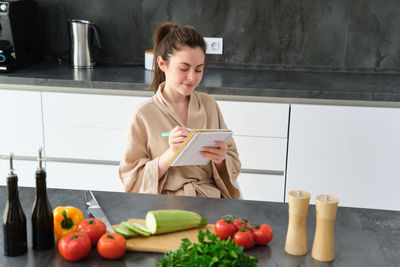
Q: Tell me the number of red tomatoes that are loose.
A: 3